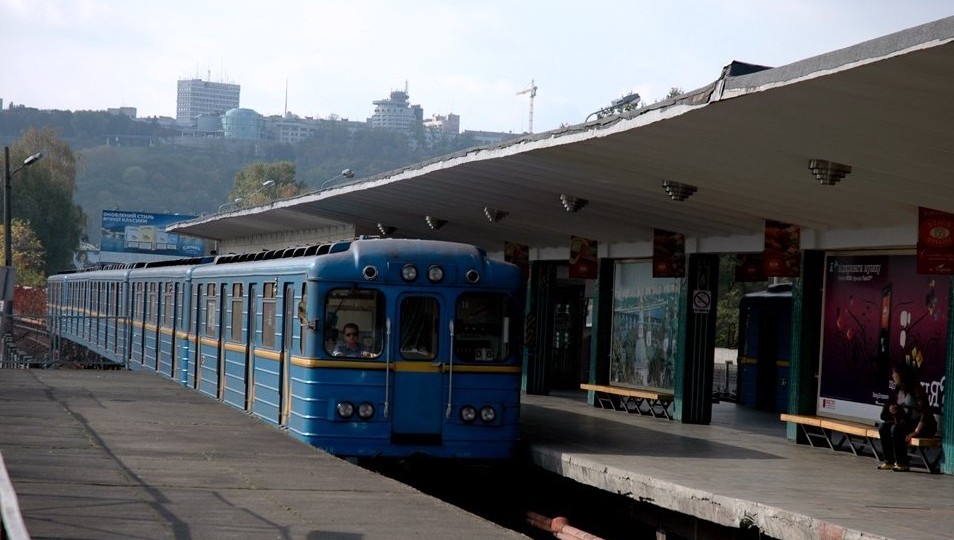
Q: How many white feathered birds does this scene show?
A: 0